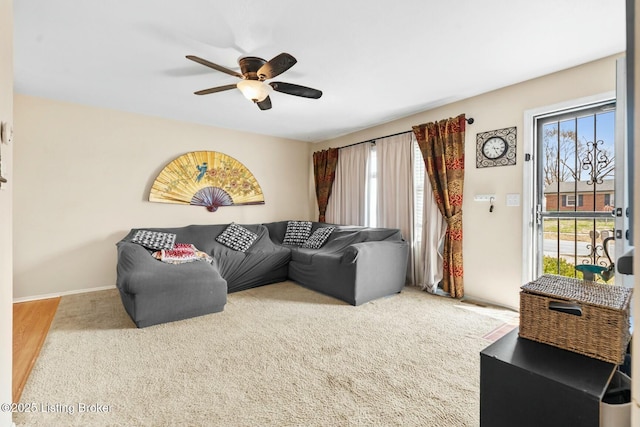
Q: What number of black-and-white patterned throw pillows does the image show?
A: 4